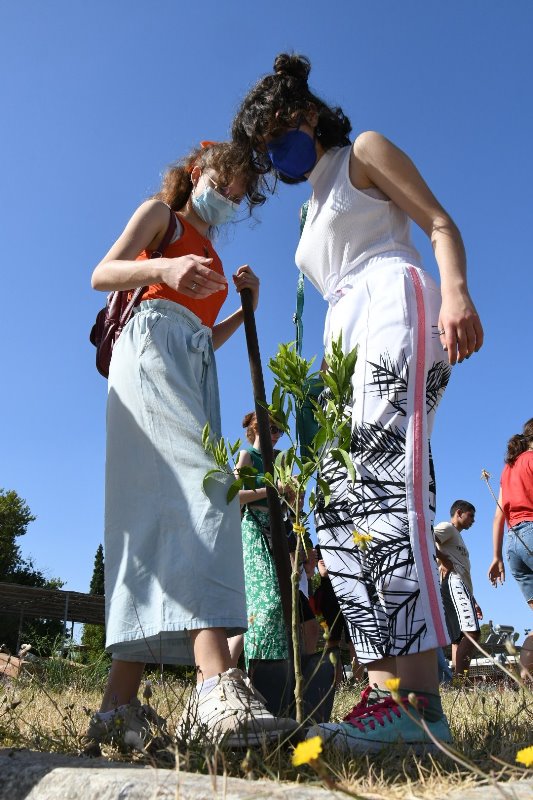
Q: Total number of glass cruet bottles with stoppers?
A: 0